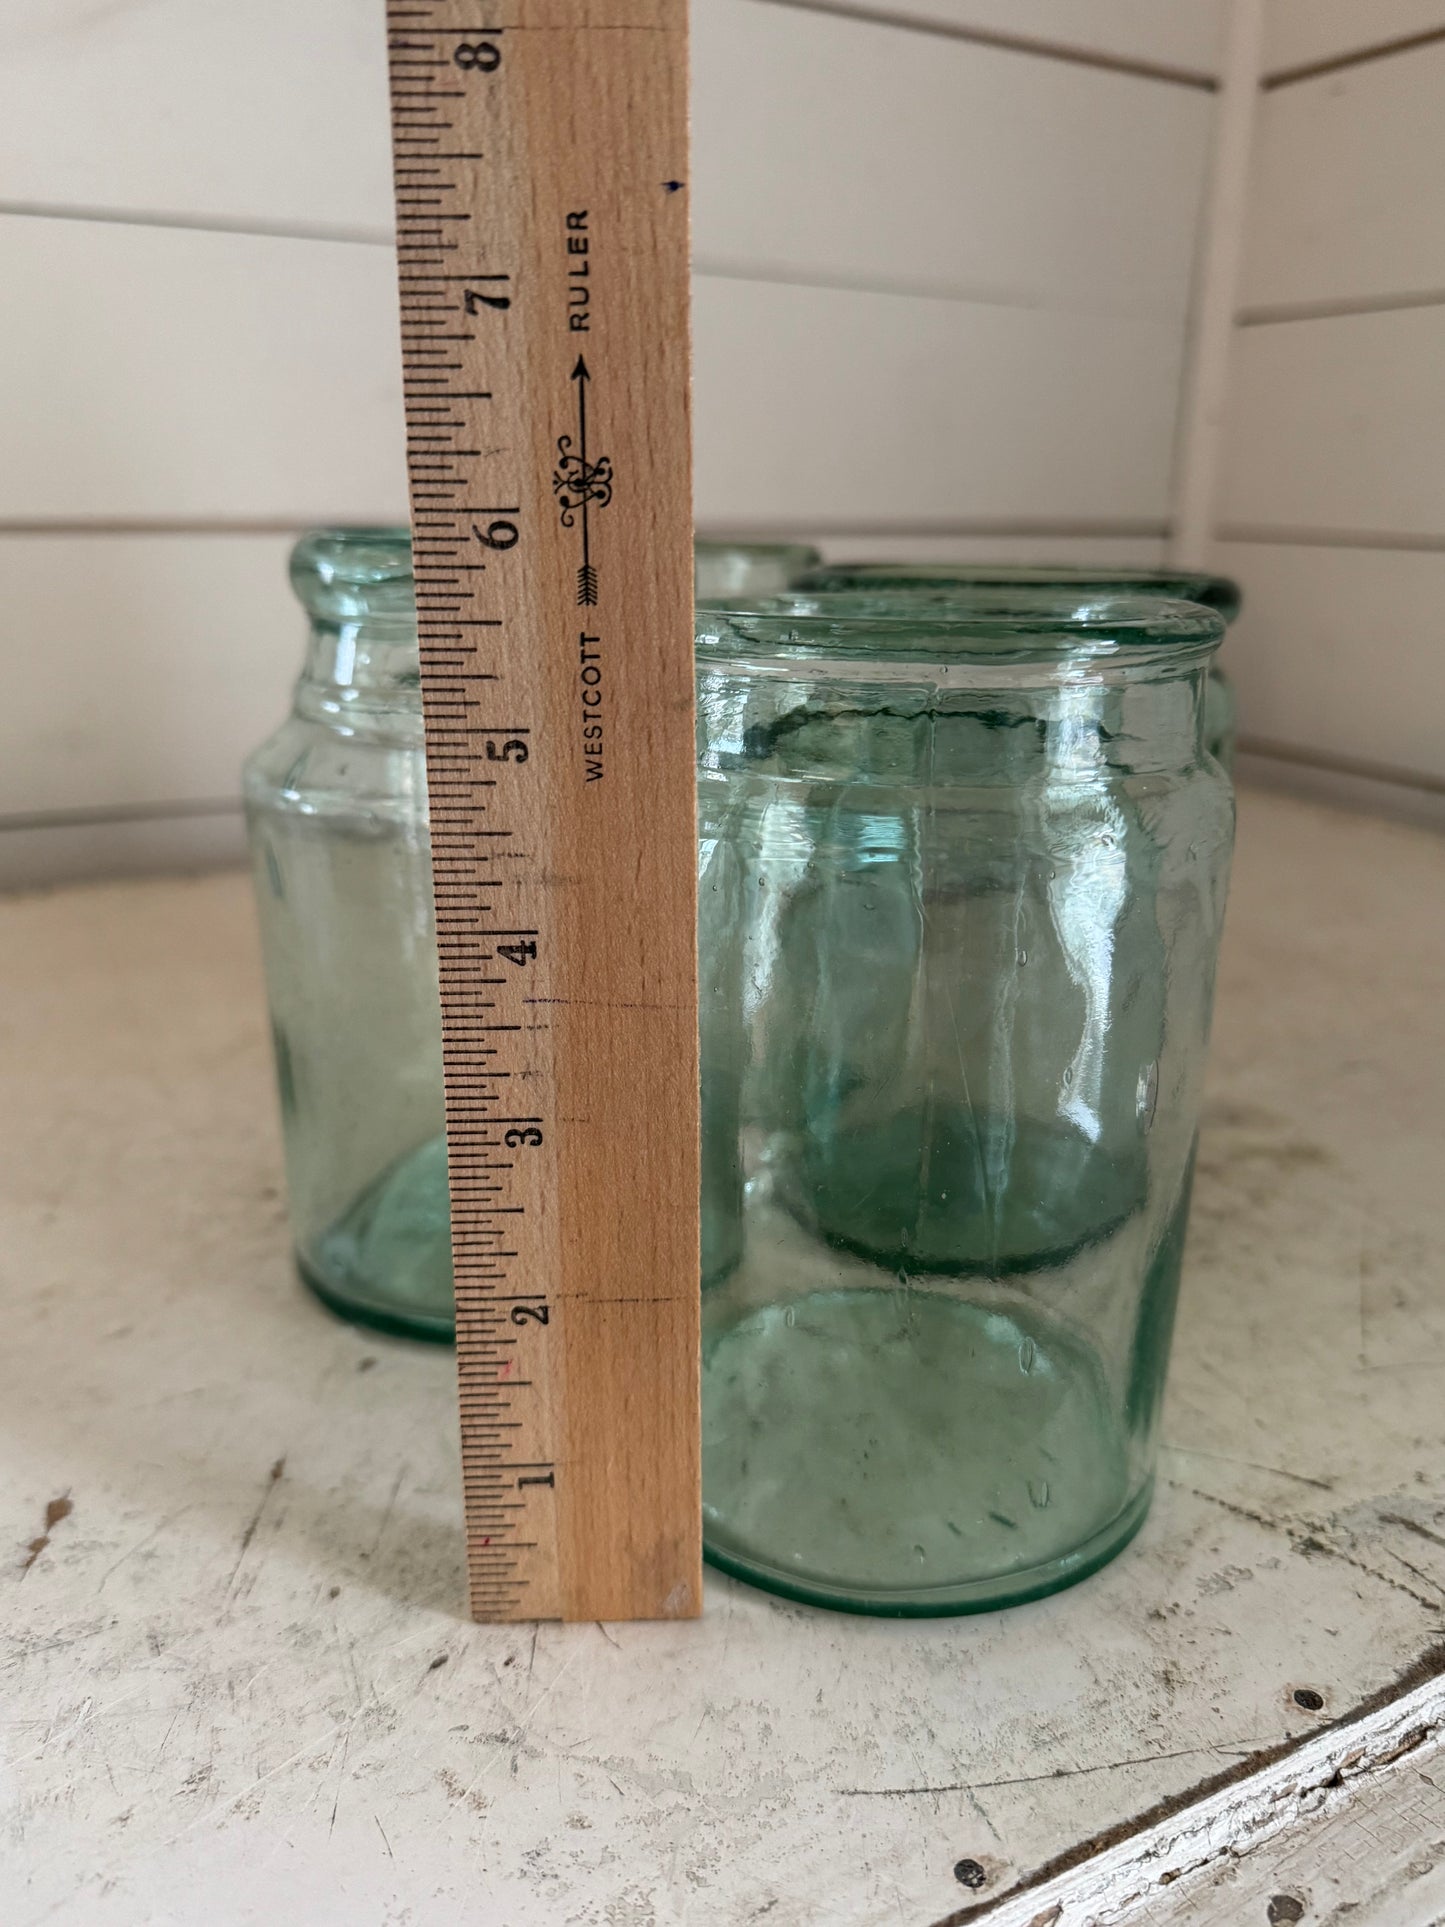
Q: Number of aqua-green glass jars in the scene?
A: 4